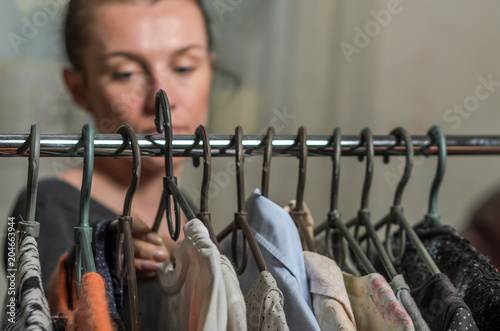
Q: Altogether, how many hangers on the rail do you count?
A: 12